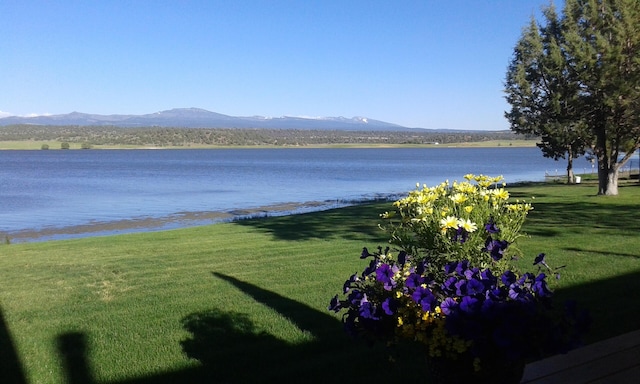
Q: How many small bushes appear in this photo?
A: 3